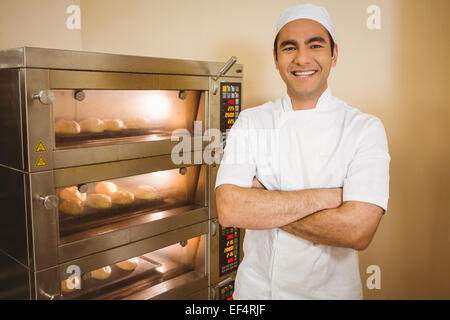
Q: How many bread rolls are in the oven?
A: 13